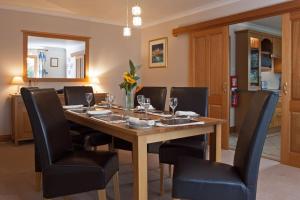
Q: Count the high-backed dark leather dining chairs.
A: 6